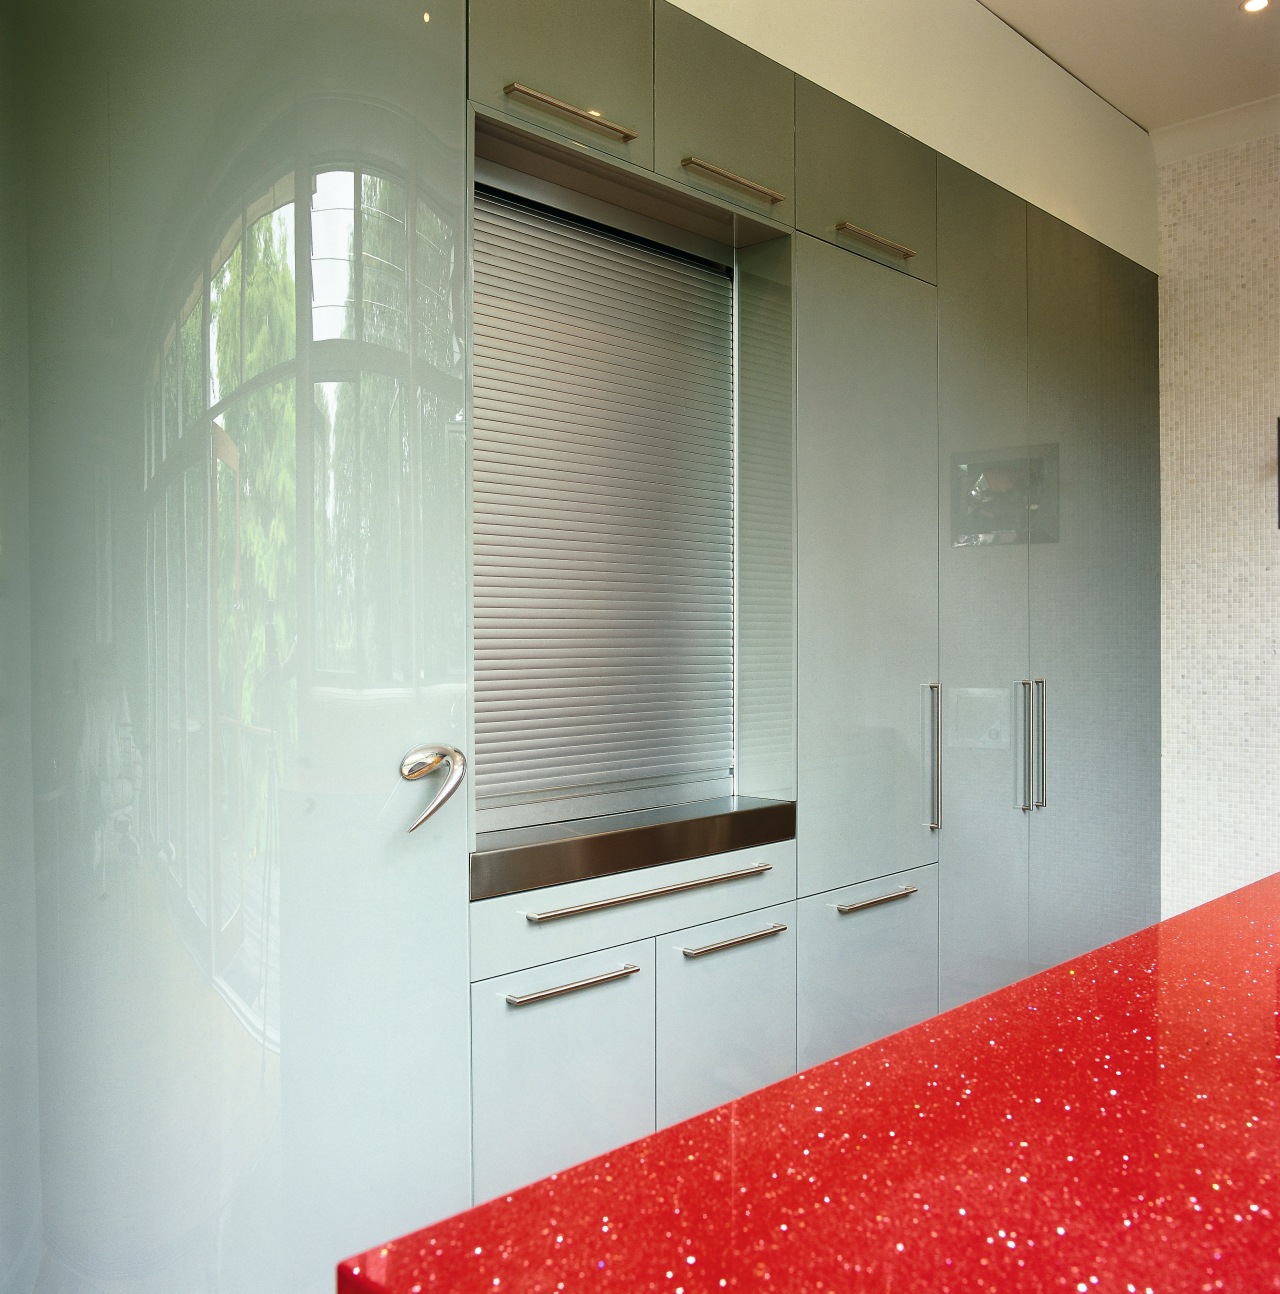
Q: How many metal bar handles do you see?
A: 10